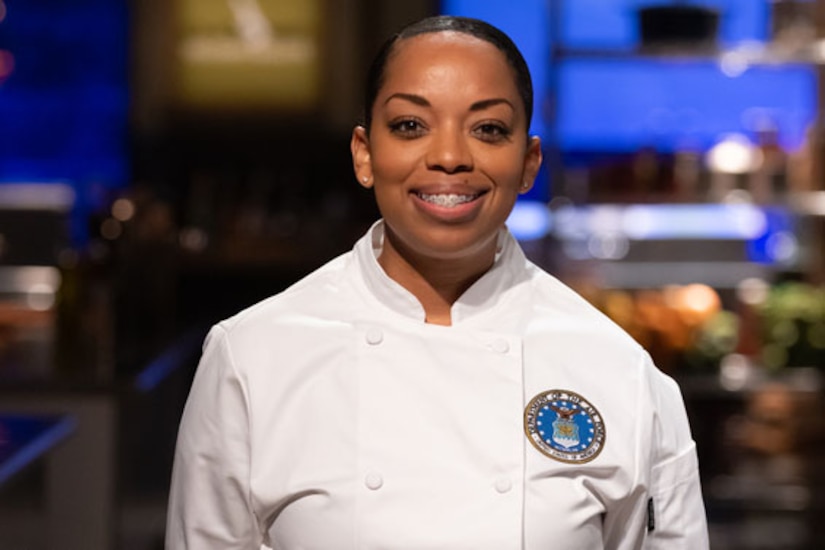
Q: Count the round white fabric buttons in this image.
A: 4